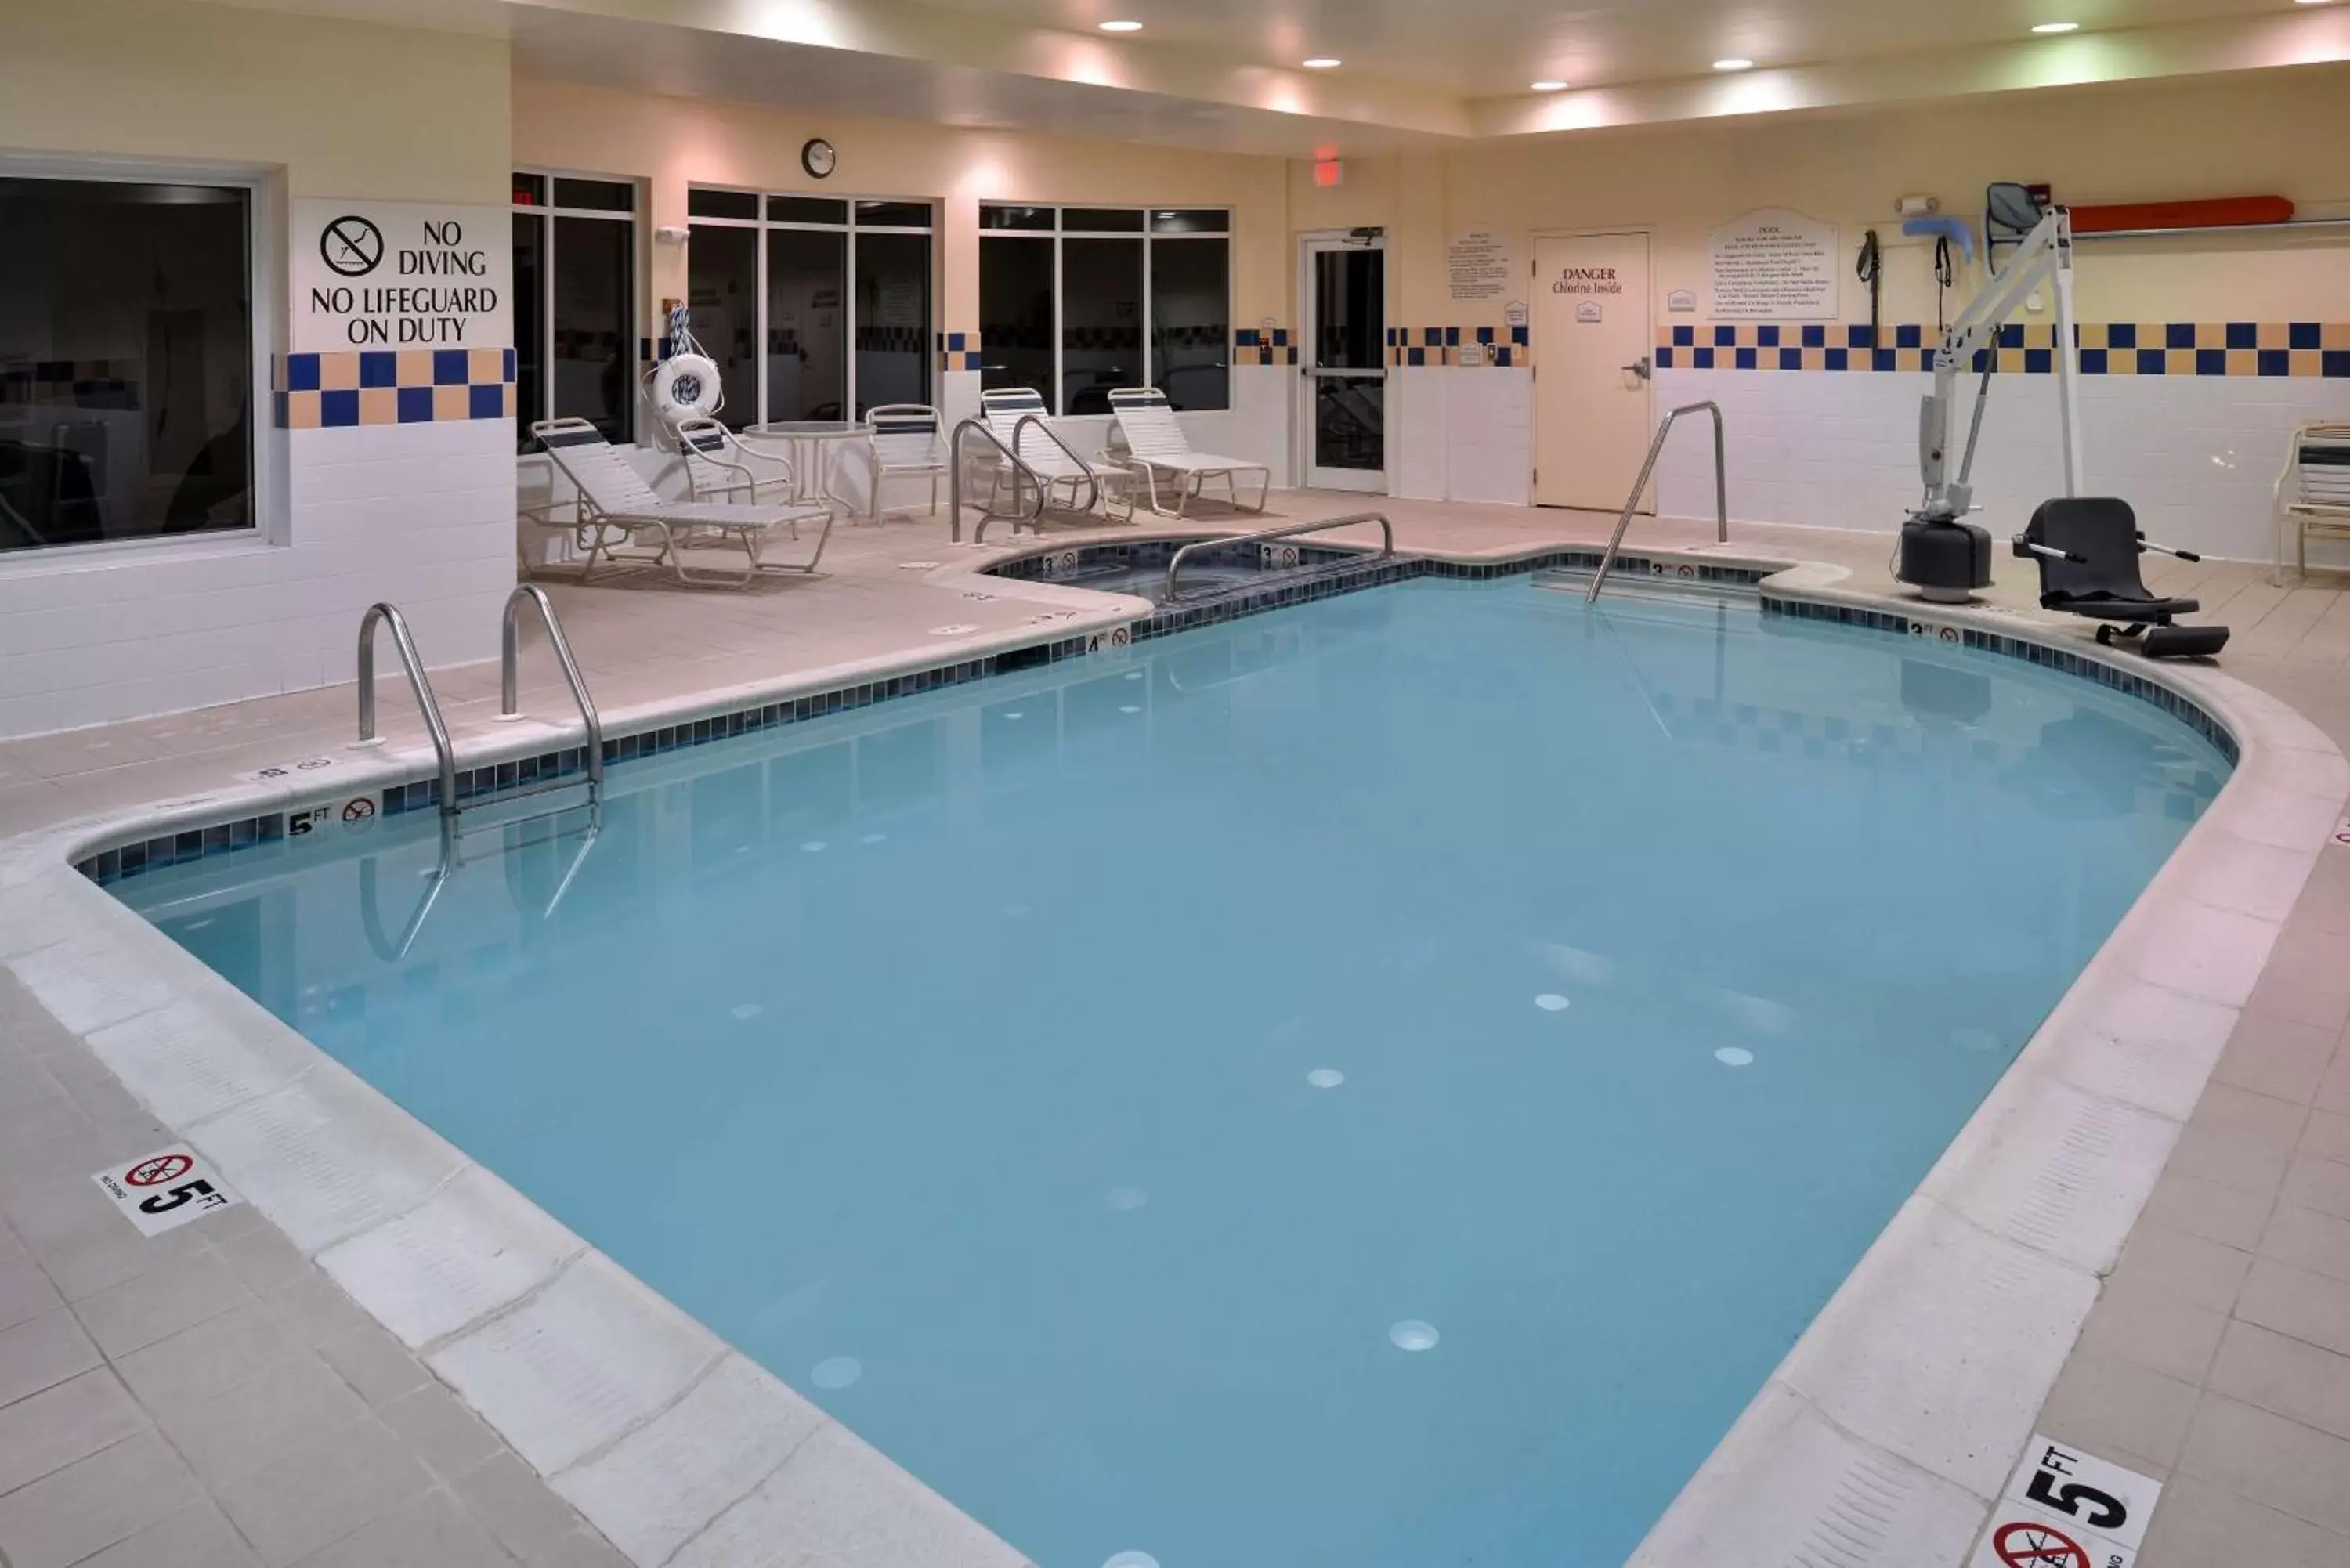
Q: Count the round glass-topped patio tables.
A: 1